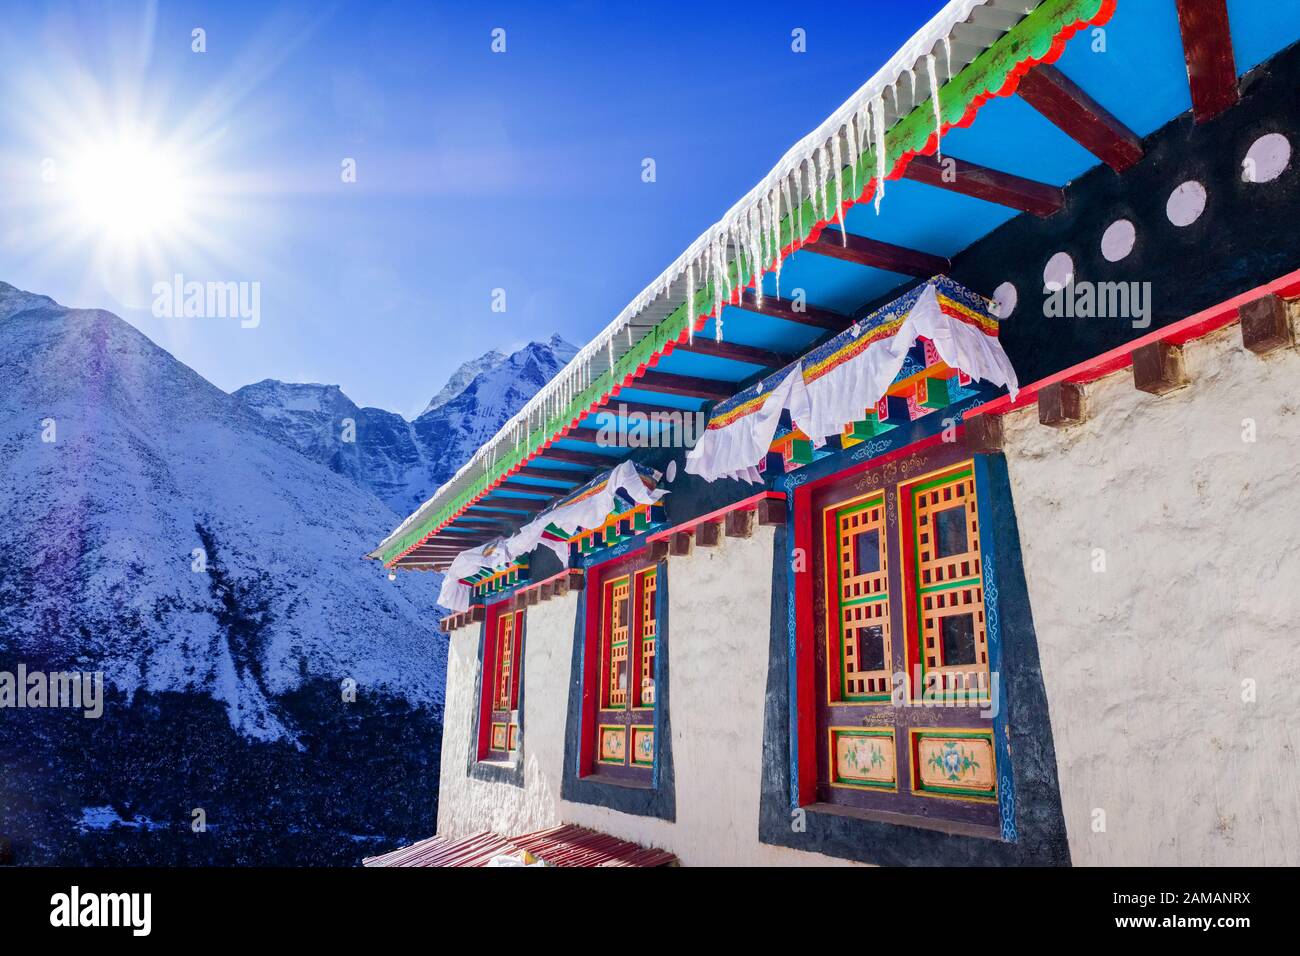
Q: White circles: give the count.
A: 6